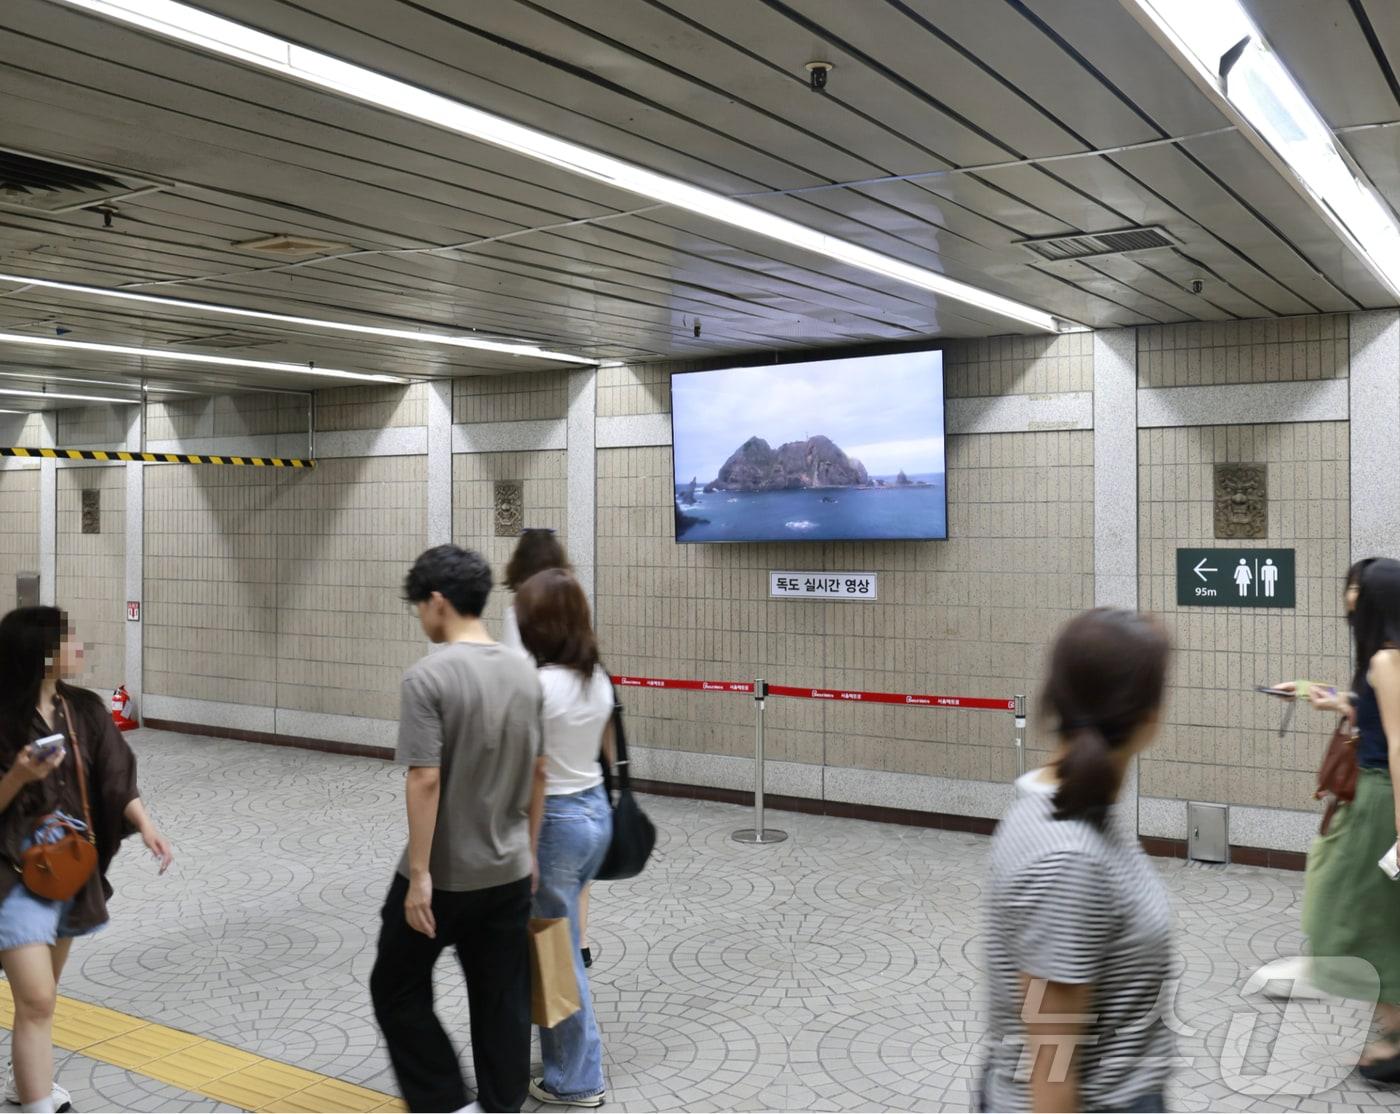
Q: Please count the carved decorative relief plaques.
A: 3